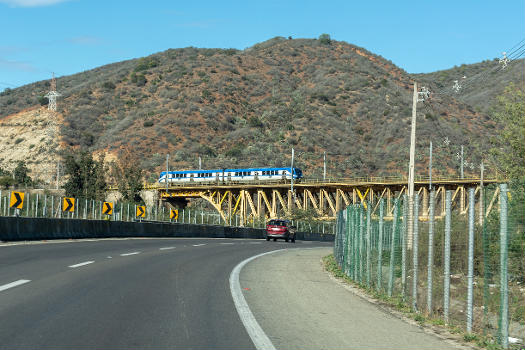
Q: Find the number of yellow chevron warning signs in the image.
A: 5